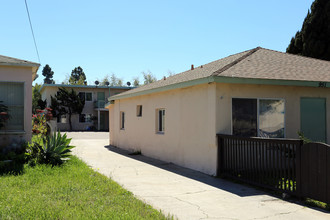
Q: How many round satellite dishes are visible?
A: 3